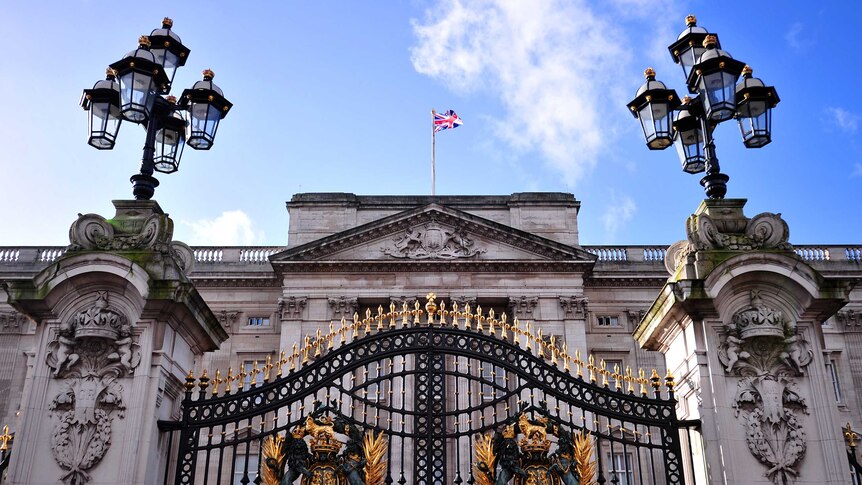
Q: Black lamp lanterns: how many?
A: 10